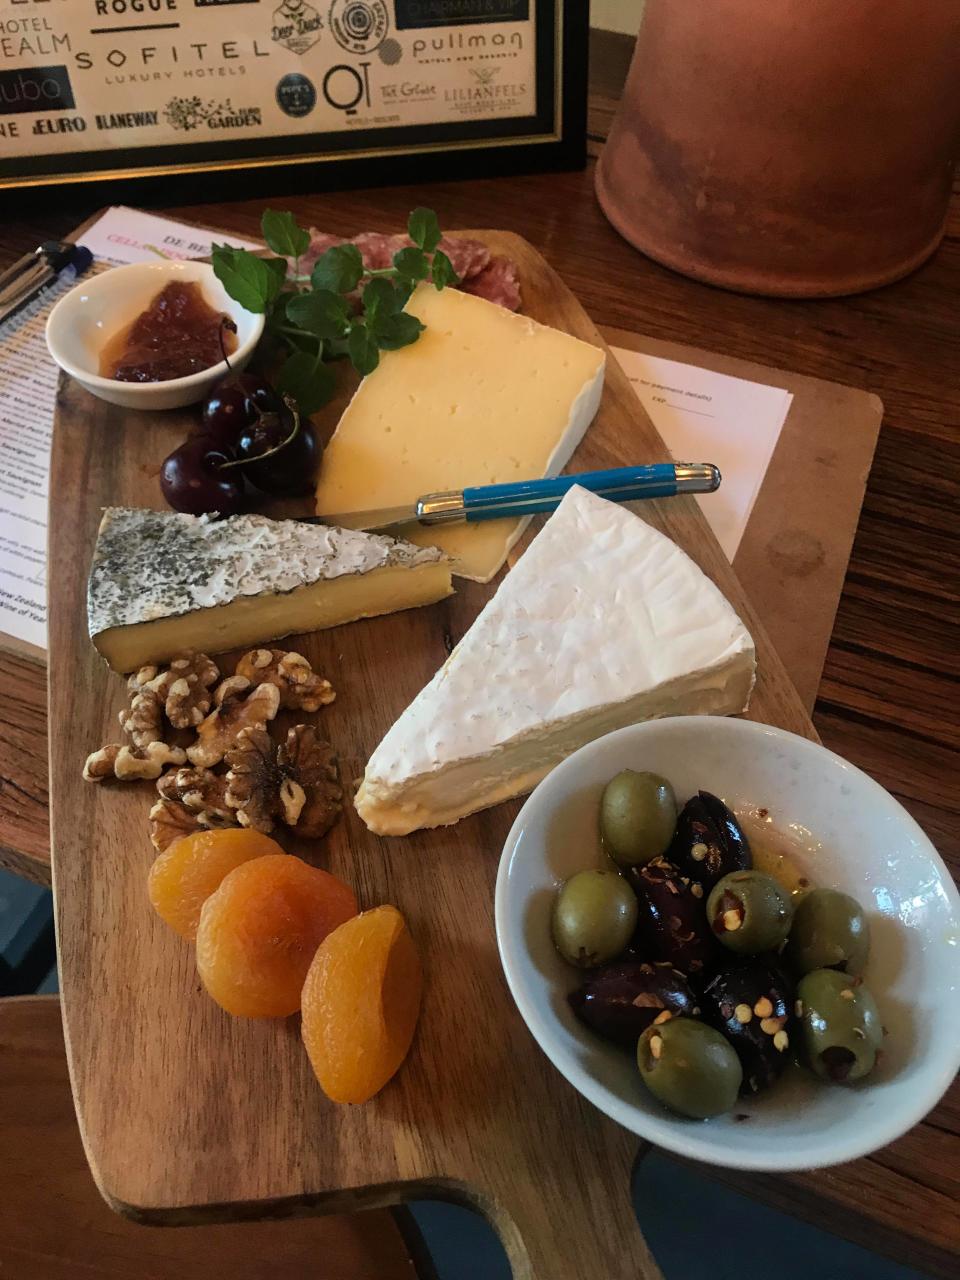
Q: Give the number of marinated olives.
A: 10